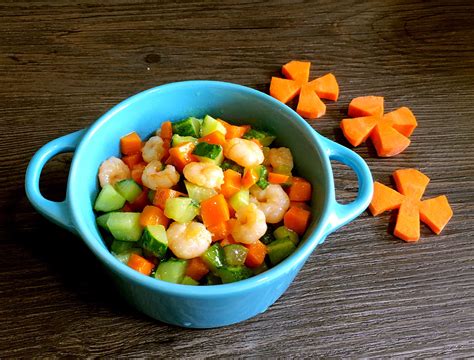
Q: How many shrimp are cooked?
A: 8